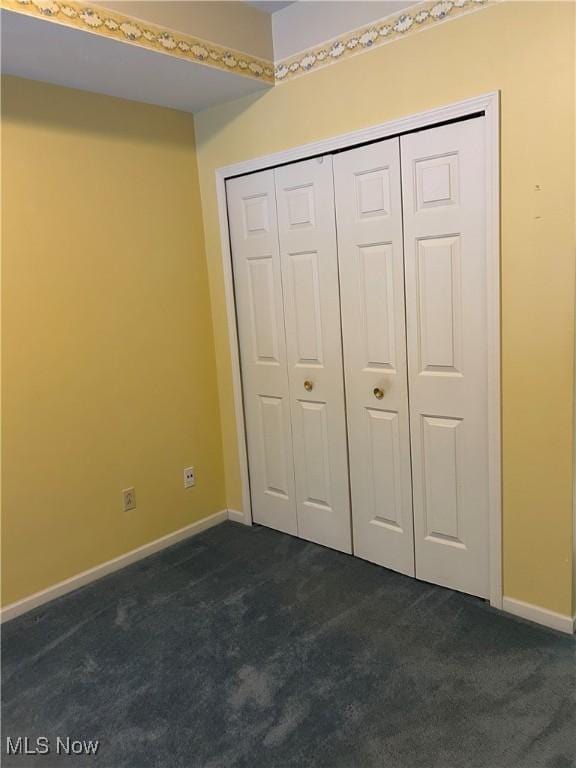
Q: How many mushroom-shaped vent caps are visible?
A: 0